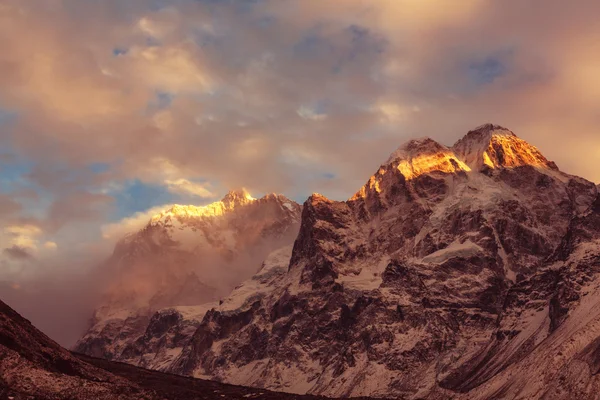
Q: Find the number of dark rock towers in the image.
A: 1